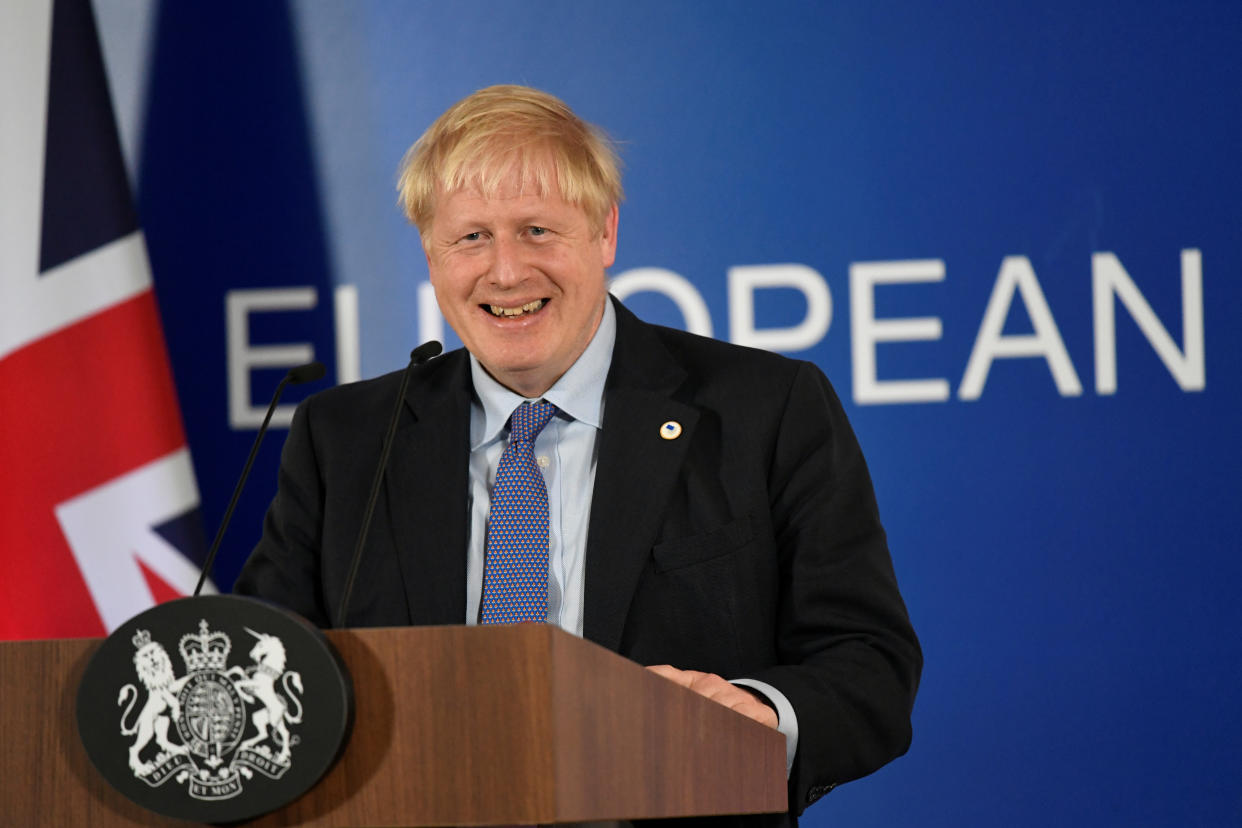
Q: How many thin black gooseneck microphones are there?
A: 2